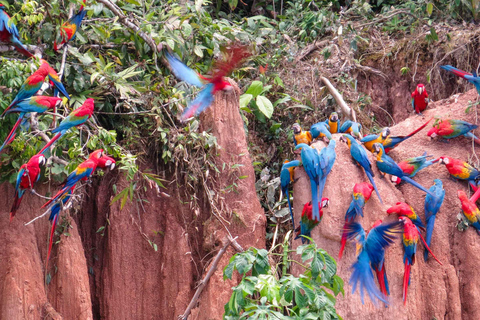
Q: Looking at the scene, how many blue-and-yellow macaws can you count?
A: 12